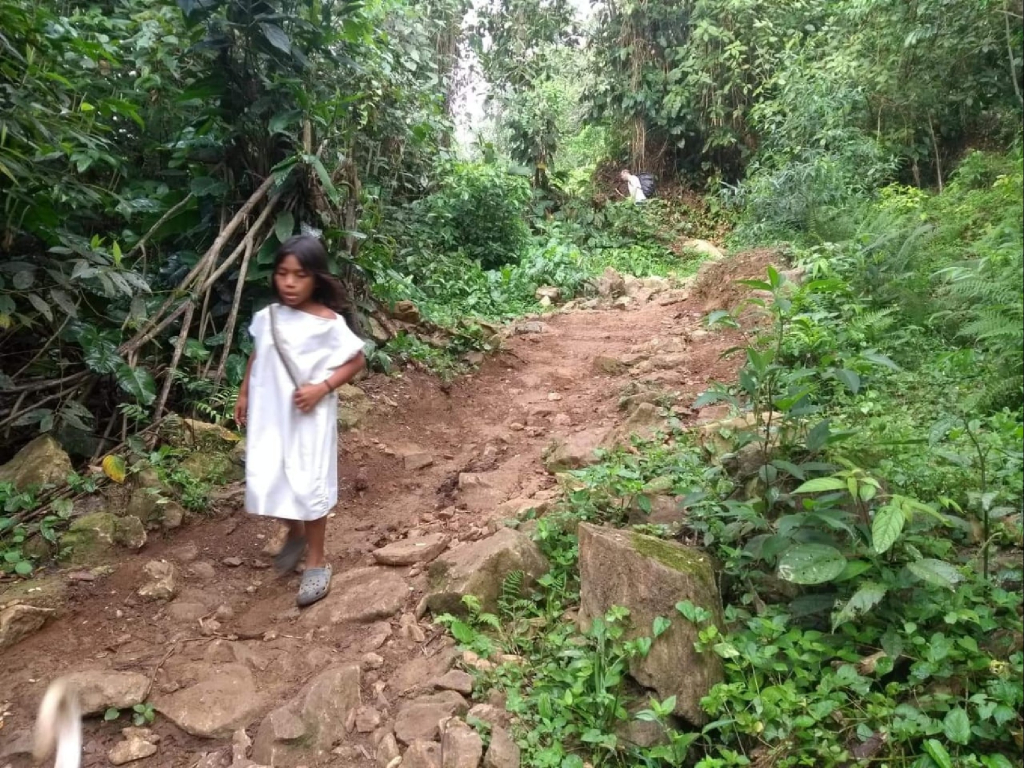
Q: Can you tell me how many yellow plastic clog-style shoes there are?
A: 0